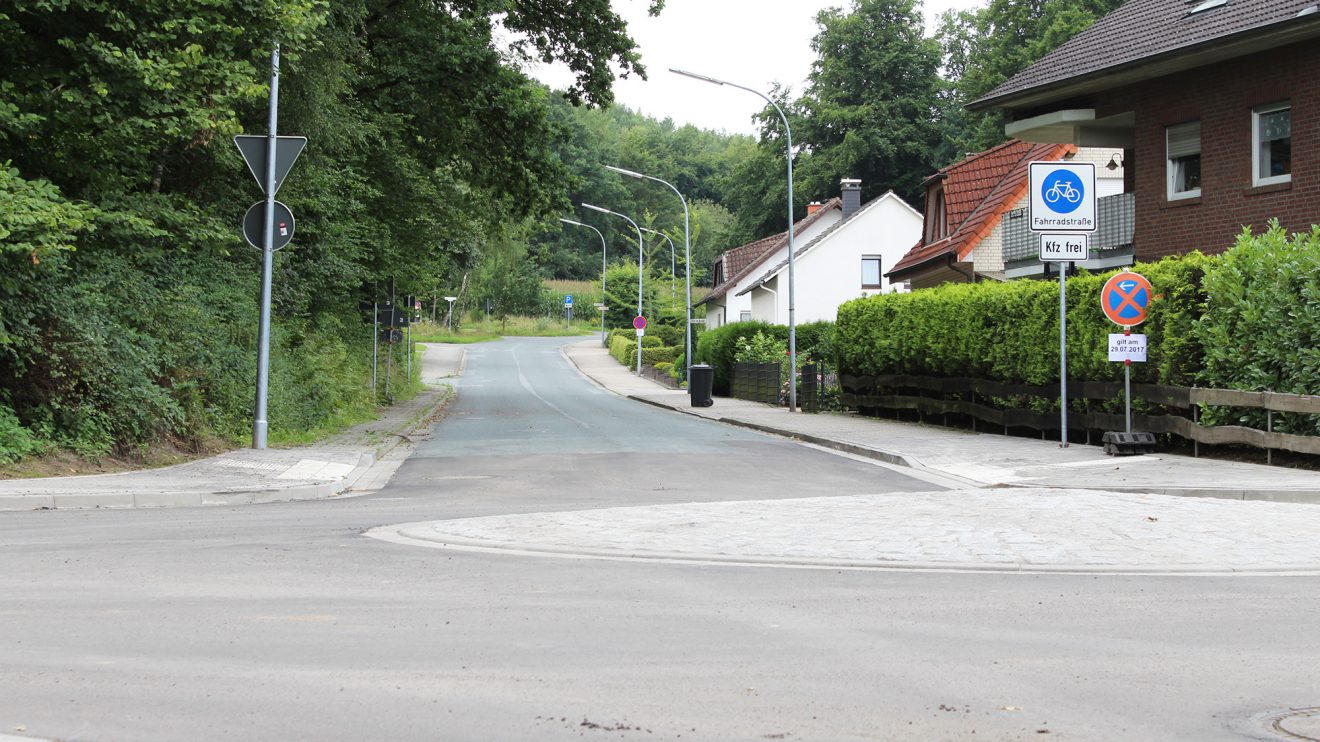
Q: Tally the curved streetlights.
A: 5